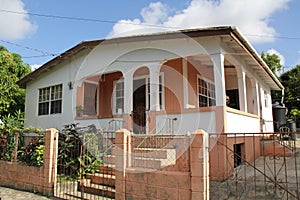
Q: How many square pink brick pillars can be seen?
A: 3